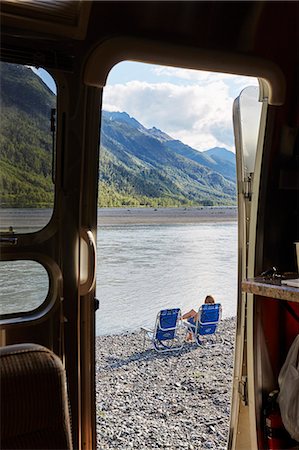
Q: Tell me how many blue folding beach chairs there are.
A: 2